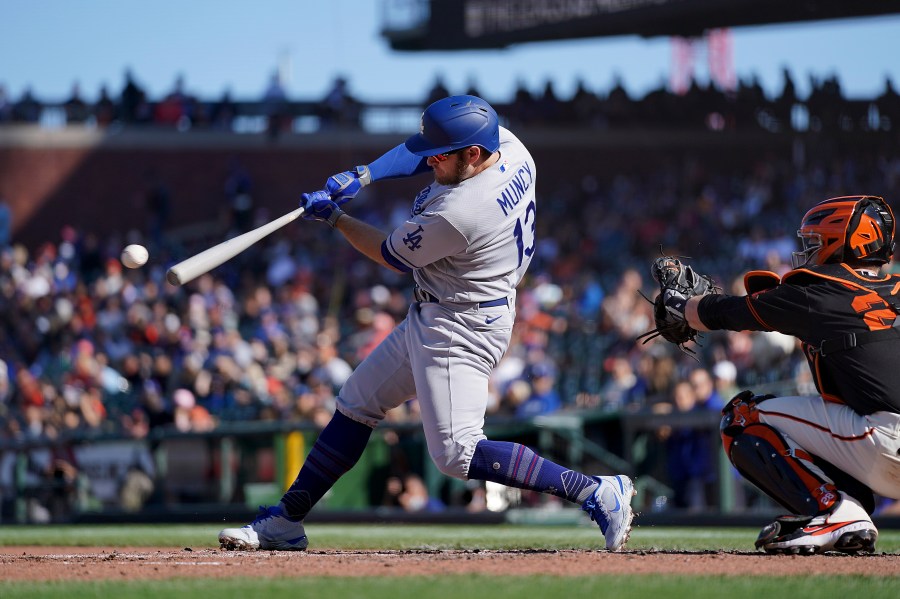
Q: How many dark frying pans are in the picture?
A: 0